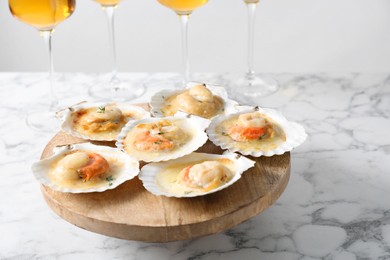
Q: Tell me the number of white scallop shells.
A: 6